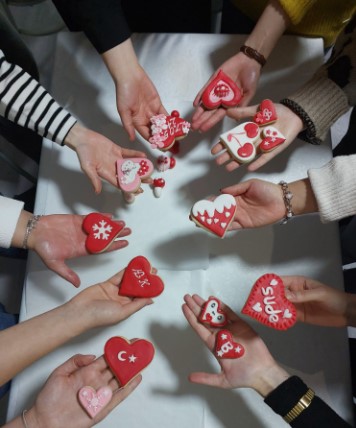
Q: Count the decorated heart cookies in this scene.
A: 14